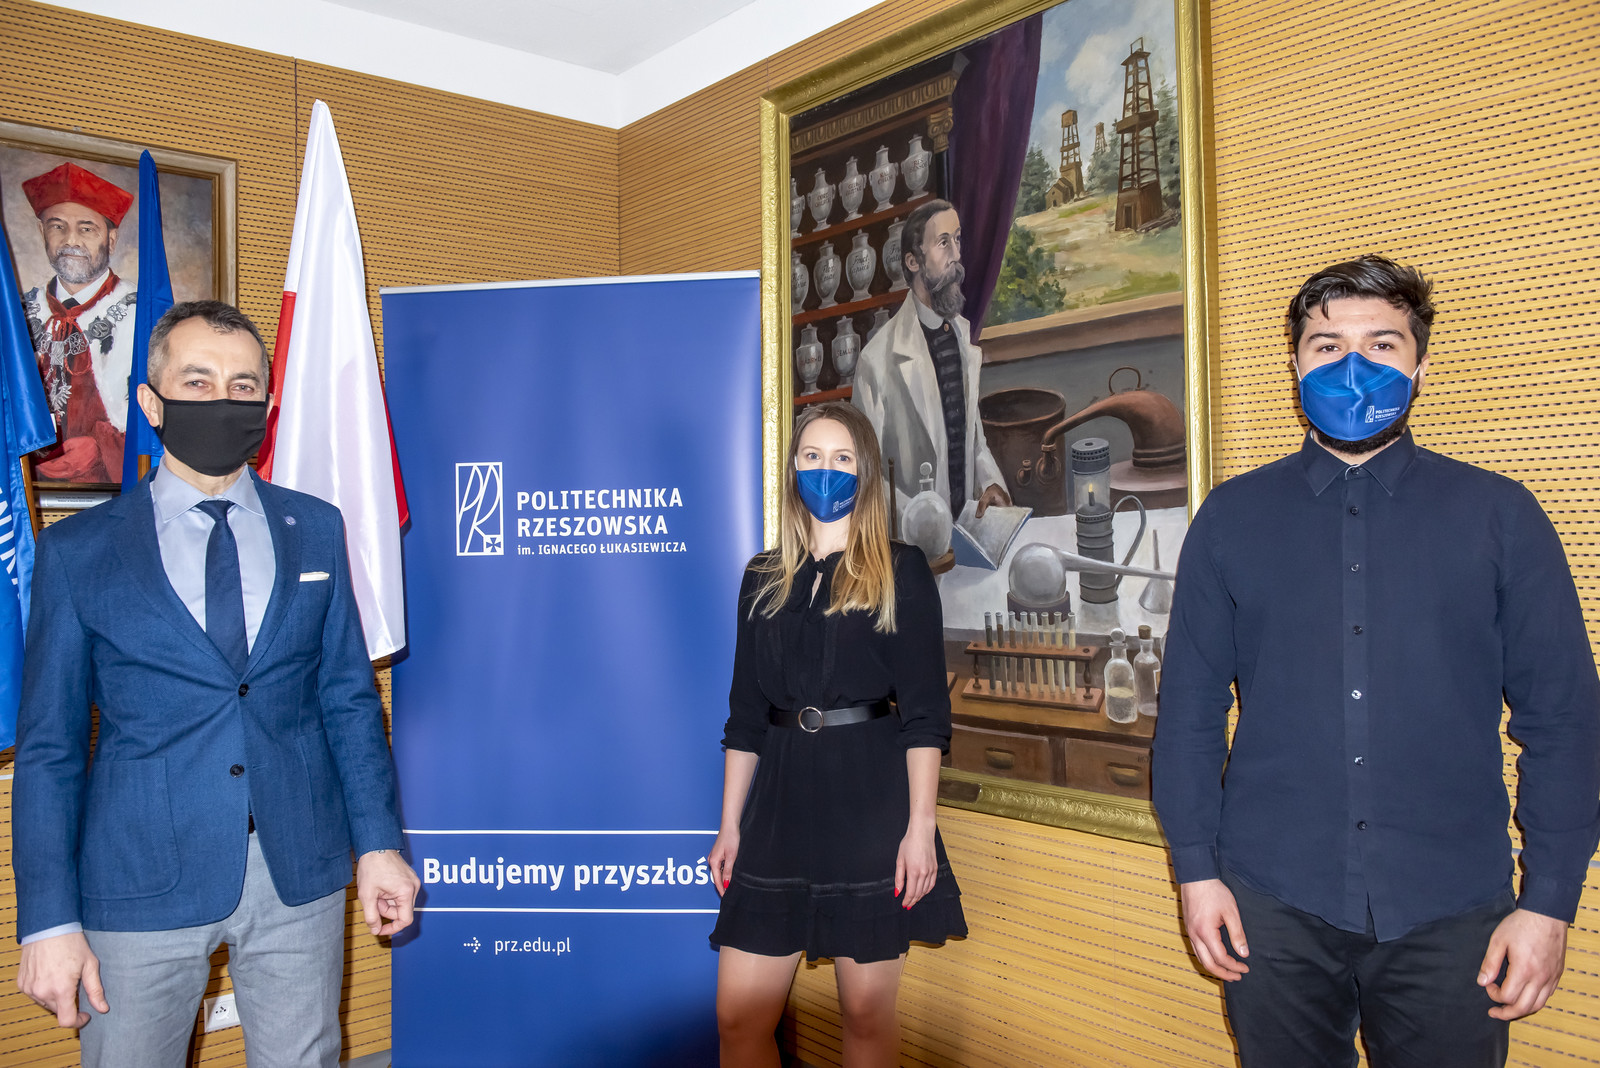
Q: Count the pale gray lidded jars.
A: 12